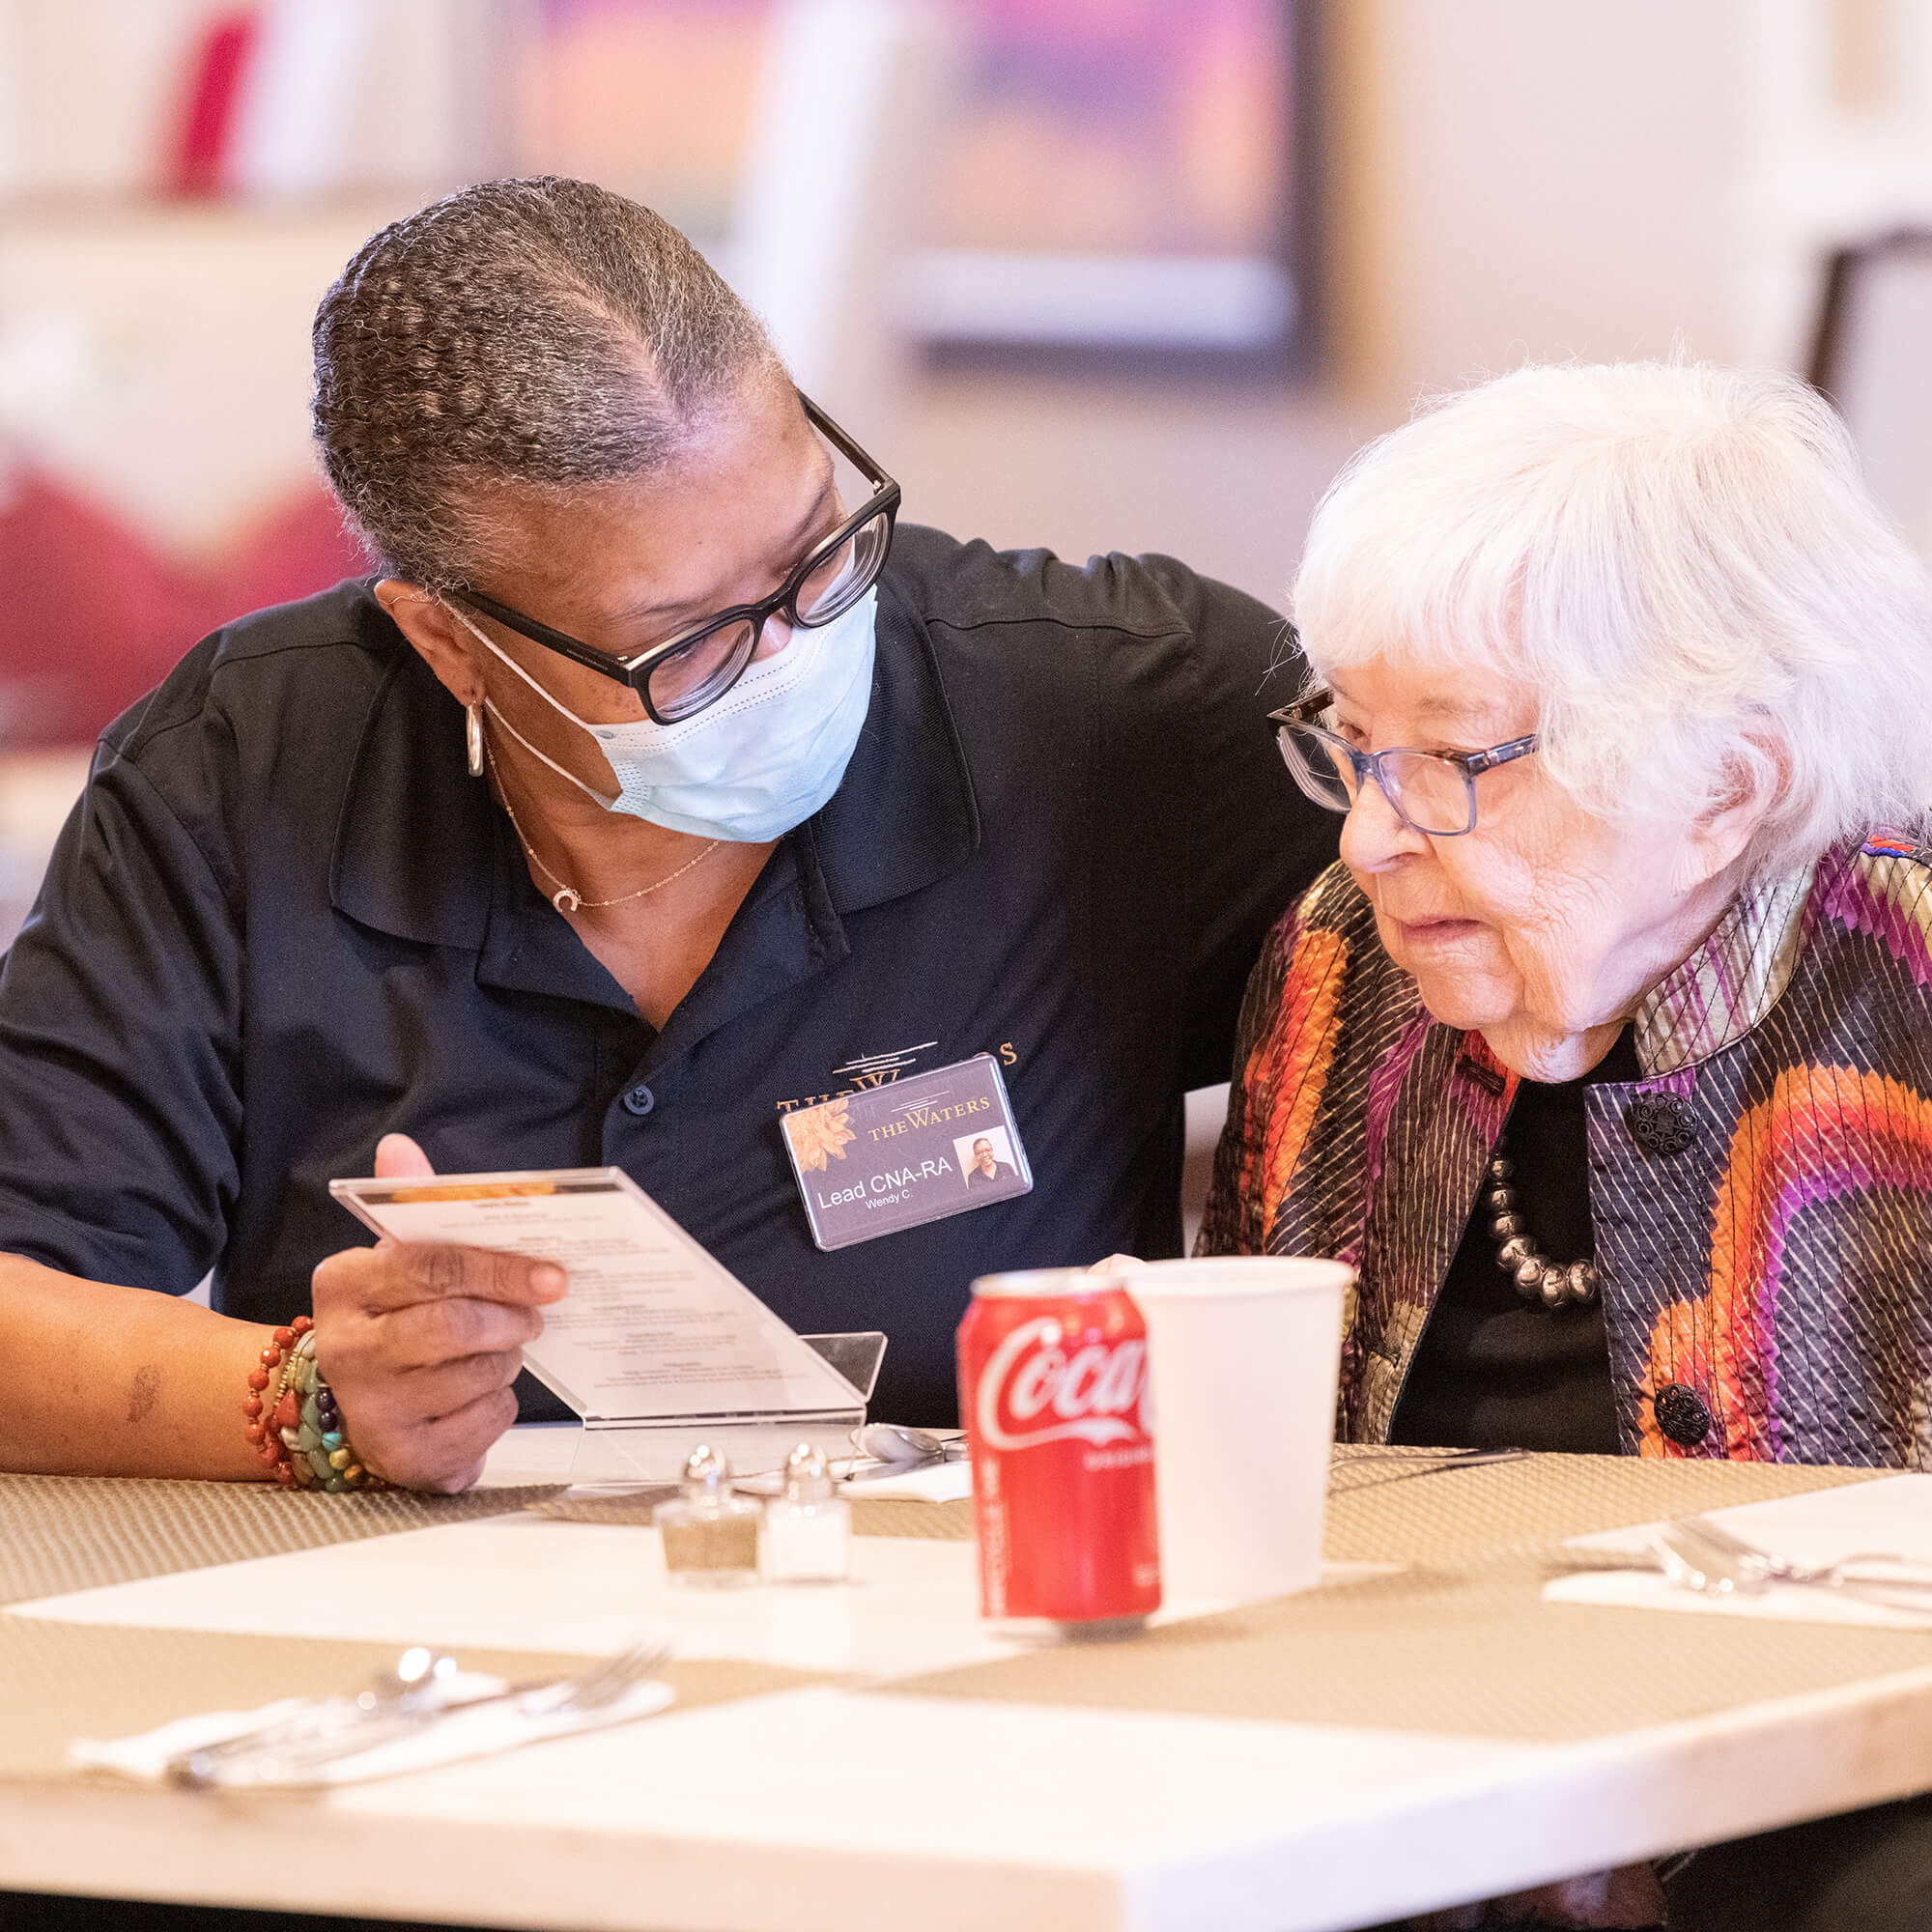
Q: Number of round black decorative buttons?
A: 2